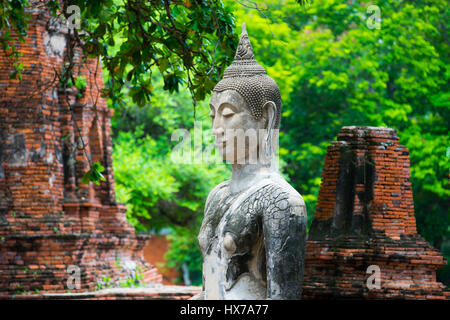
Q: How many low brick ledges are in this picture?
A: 1